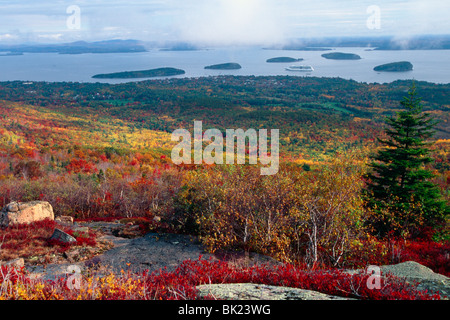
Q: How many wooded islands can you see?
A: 5